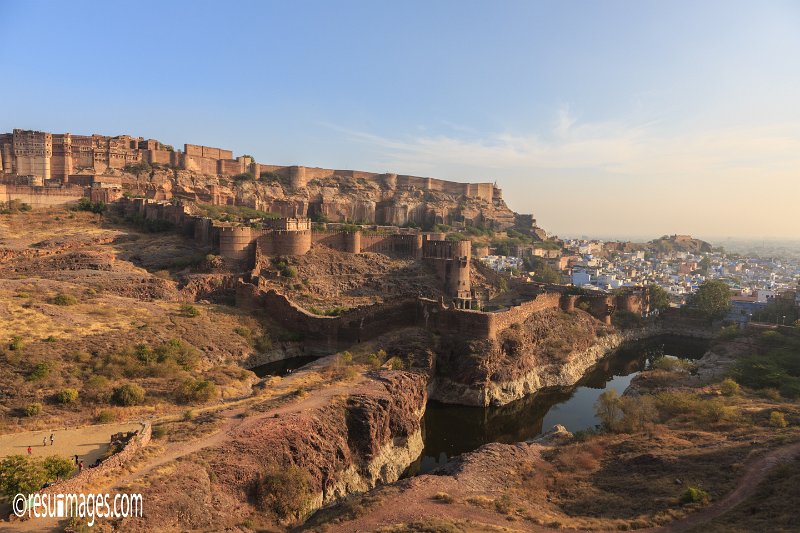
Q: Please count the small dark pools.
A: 1